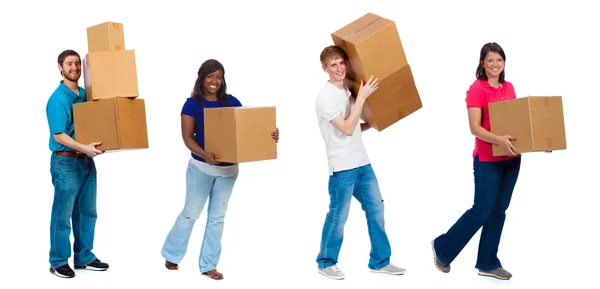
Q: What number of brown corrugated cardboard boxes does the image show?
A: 7